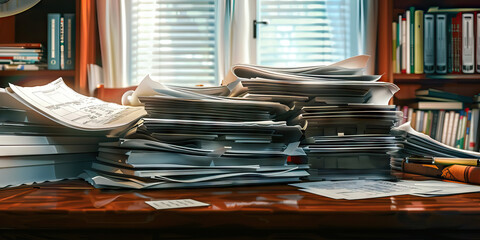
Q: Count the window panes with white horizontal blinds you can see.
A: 2